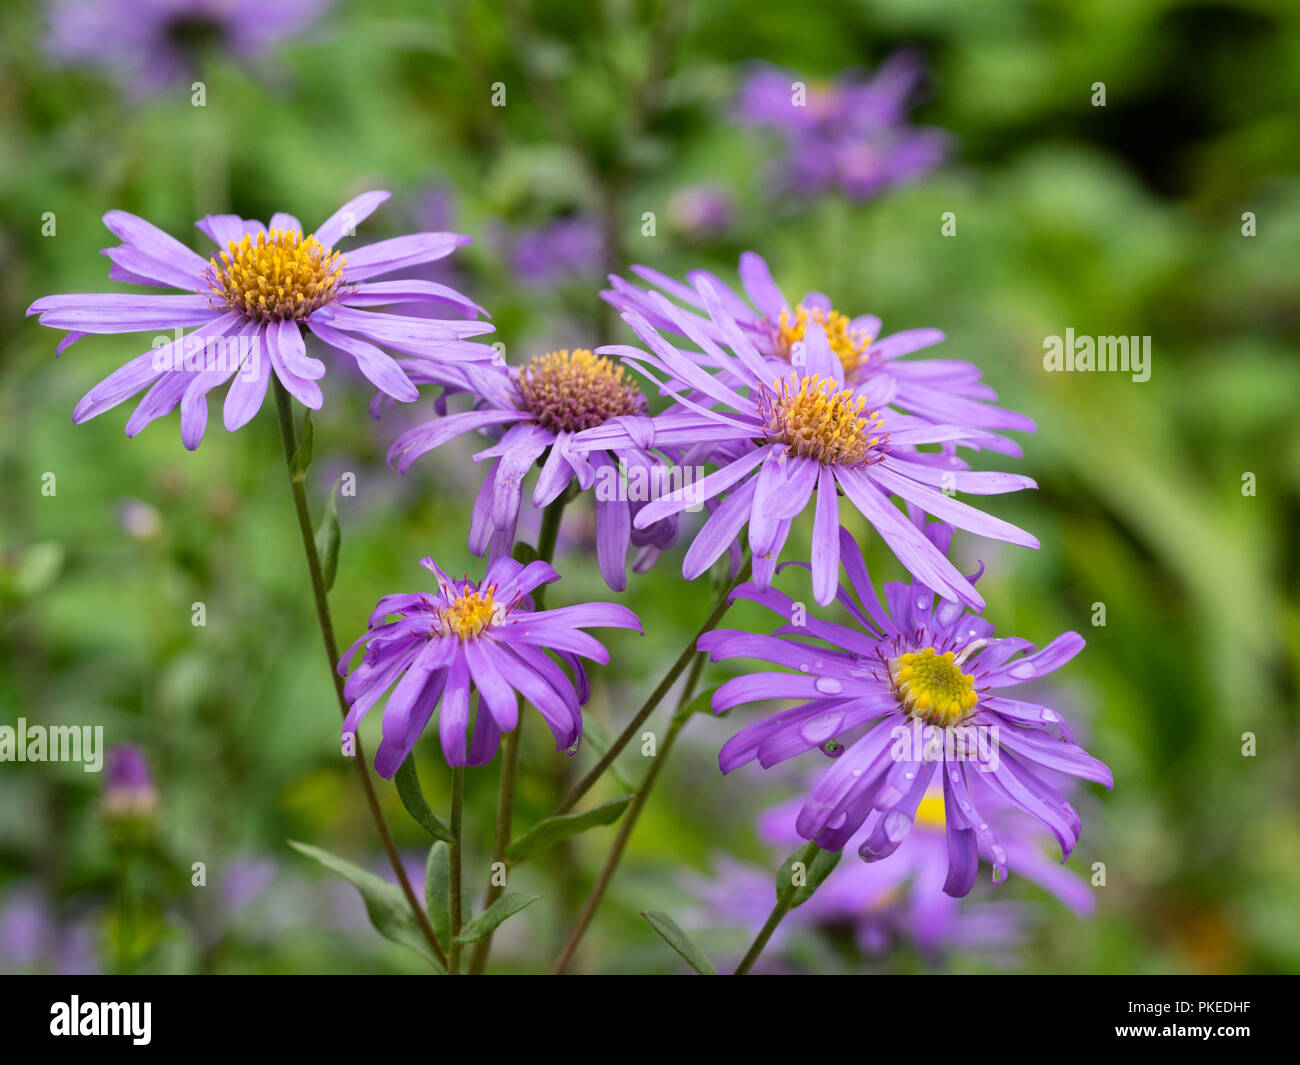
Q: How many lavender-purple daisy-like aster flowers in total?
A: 6